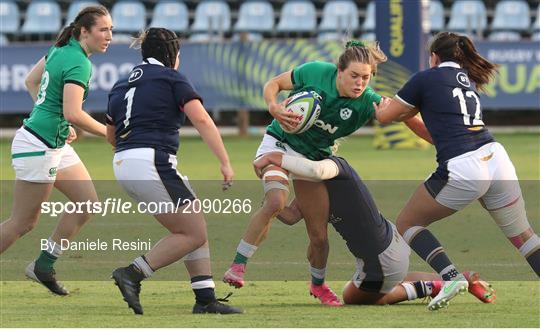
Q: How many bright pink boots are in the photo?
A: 2